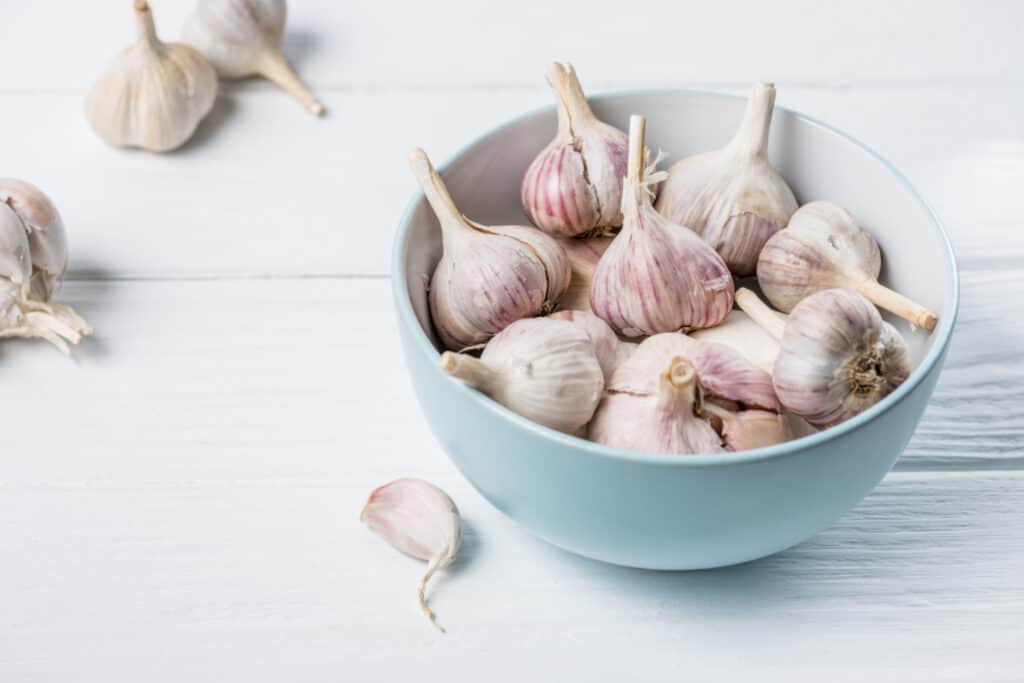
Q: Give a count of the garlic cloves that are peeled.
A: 0